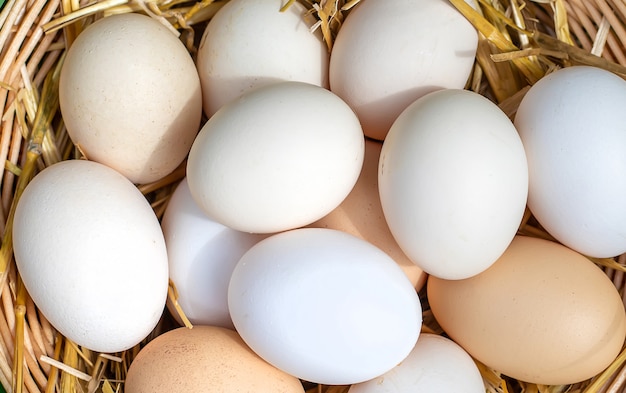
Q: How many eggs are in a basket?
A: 13